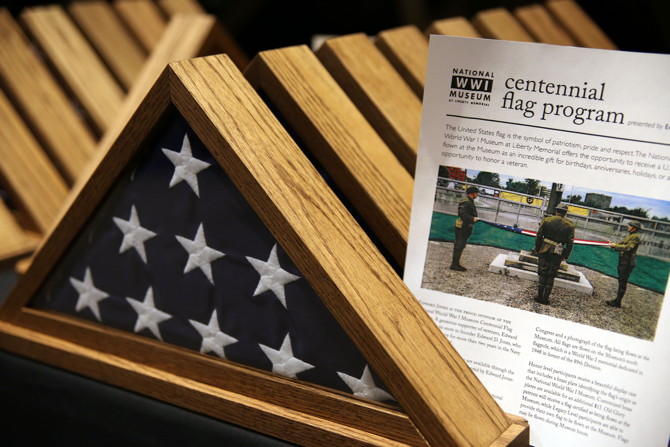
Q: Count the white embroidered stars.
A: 9